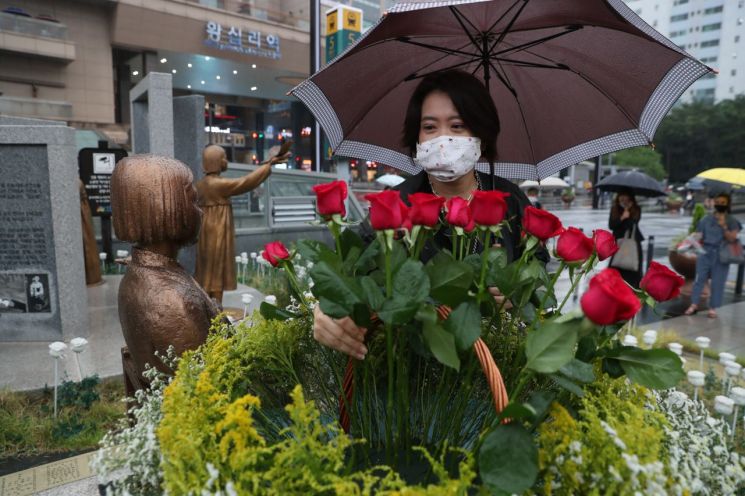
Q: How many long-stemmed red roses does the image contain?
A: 11